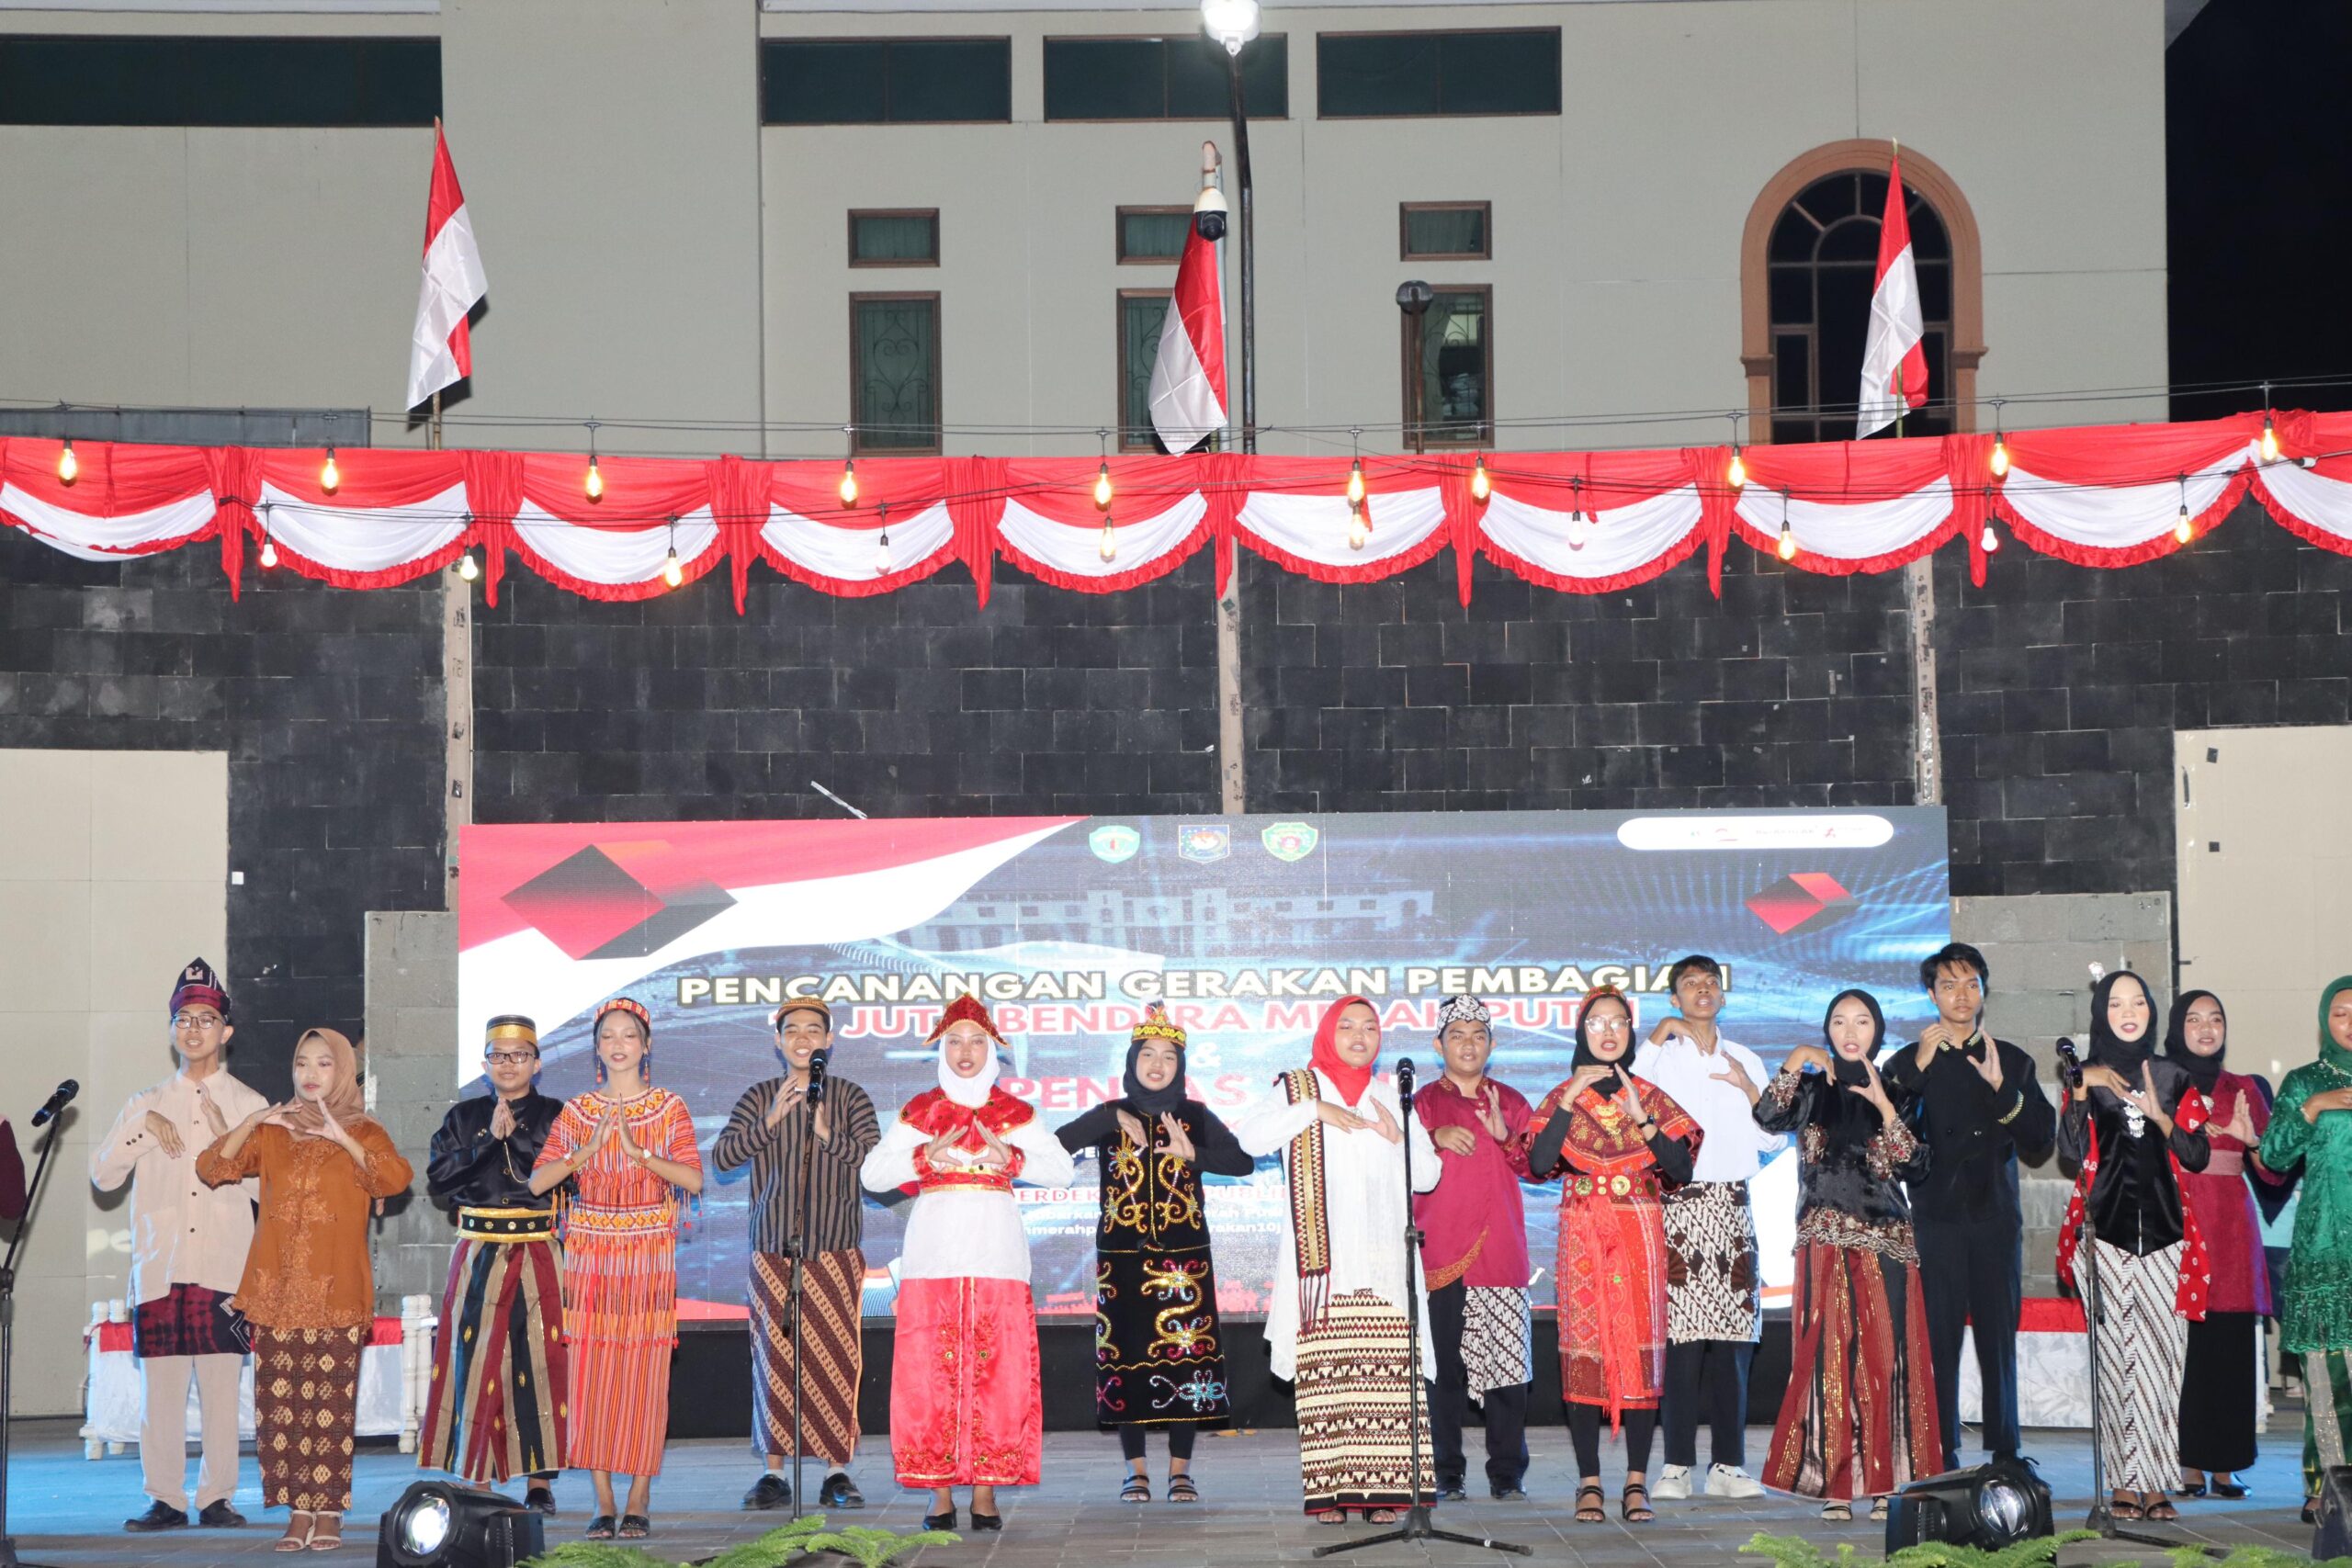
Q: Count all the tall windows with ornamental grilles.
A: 3